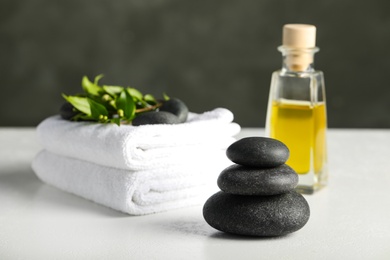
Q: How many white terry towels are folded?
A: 2